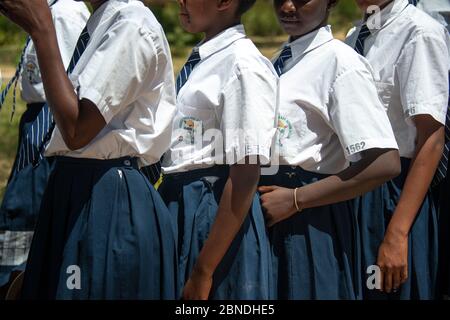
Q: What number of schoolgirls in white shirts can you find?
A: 5